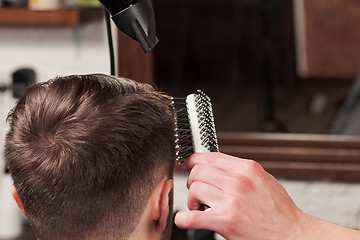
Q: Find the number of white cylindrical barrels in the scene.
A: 1